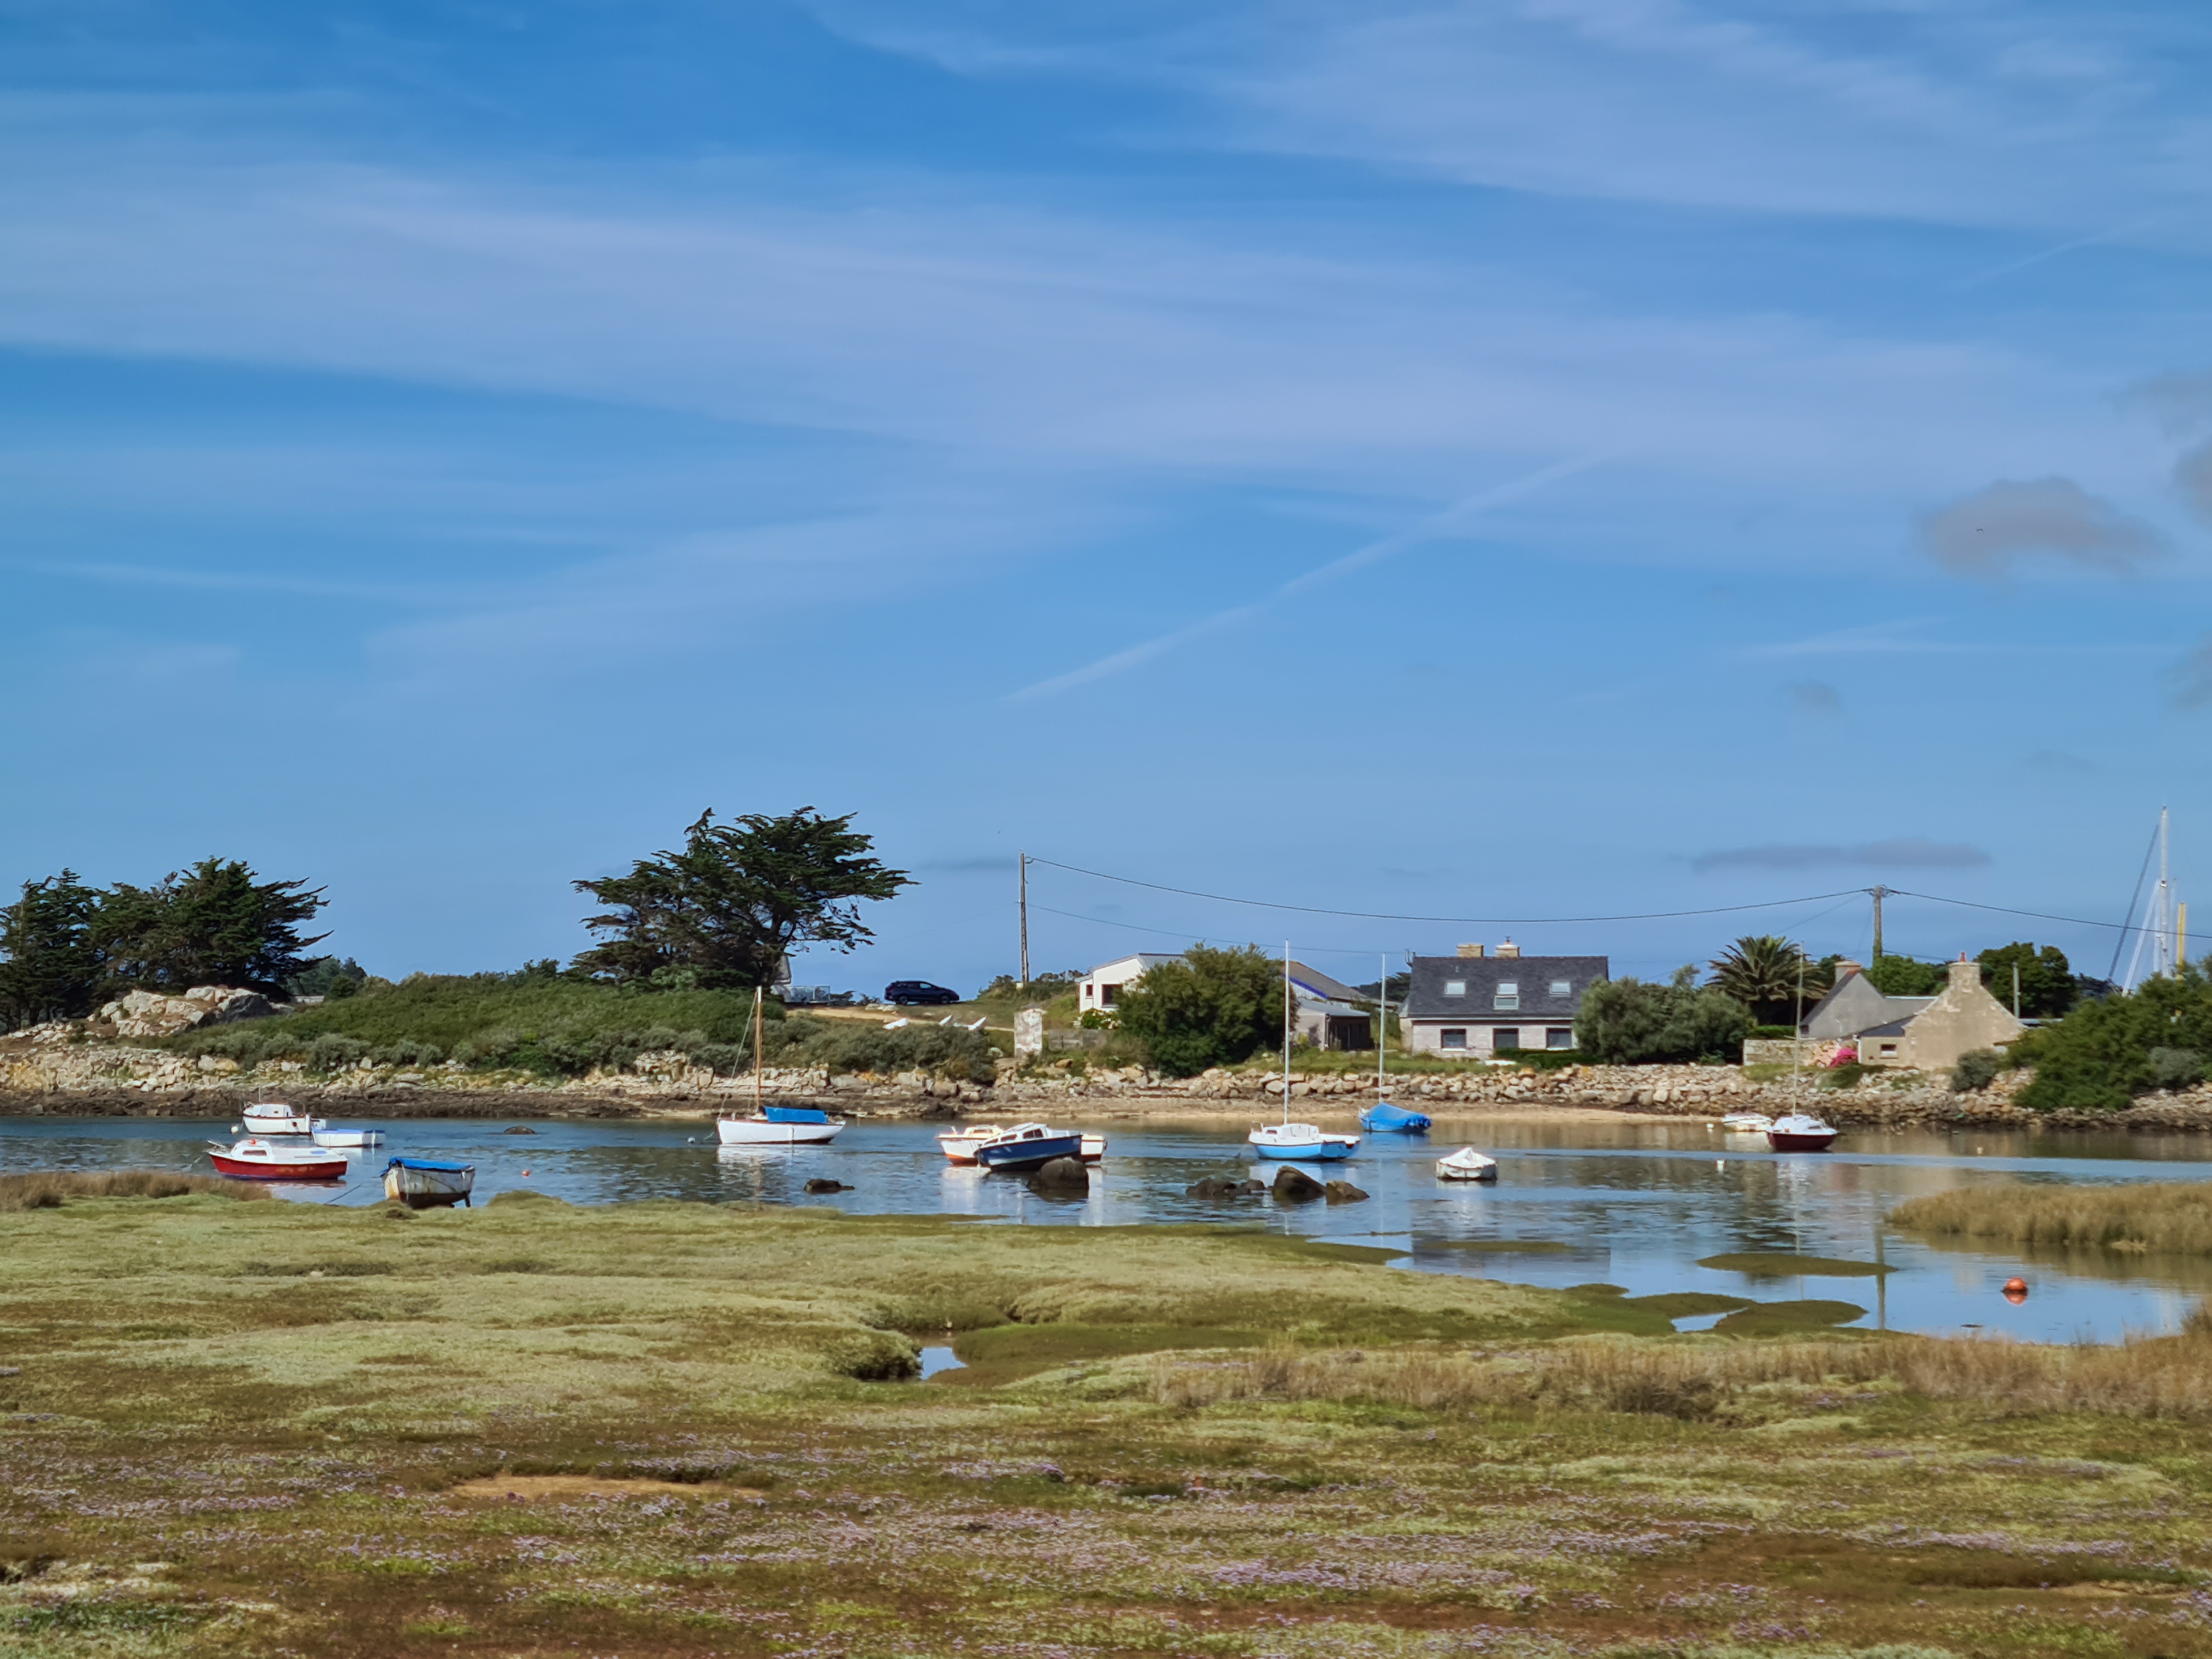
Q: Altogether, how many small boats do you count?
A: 12